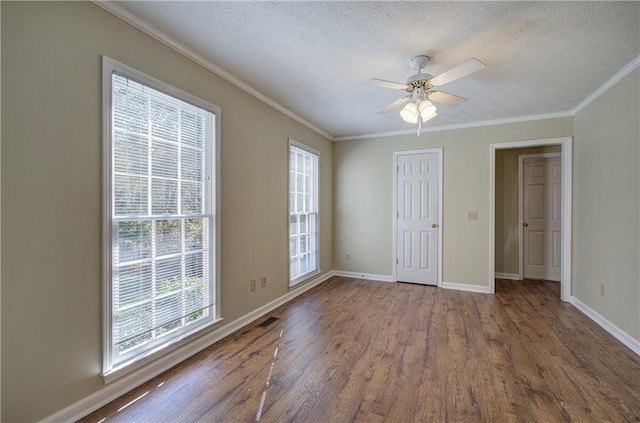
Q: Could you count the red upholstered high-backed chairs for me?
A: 0